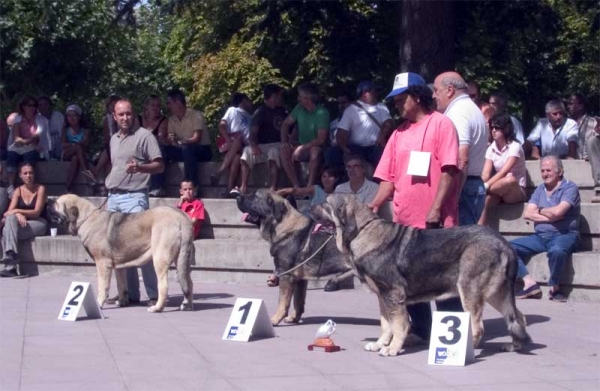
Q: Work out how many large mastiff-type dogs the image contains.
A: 3